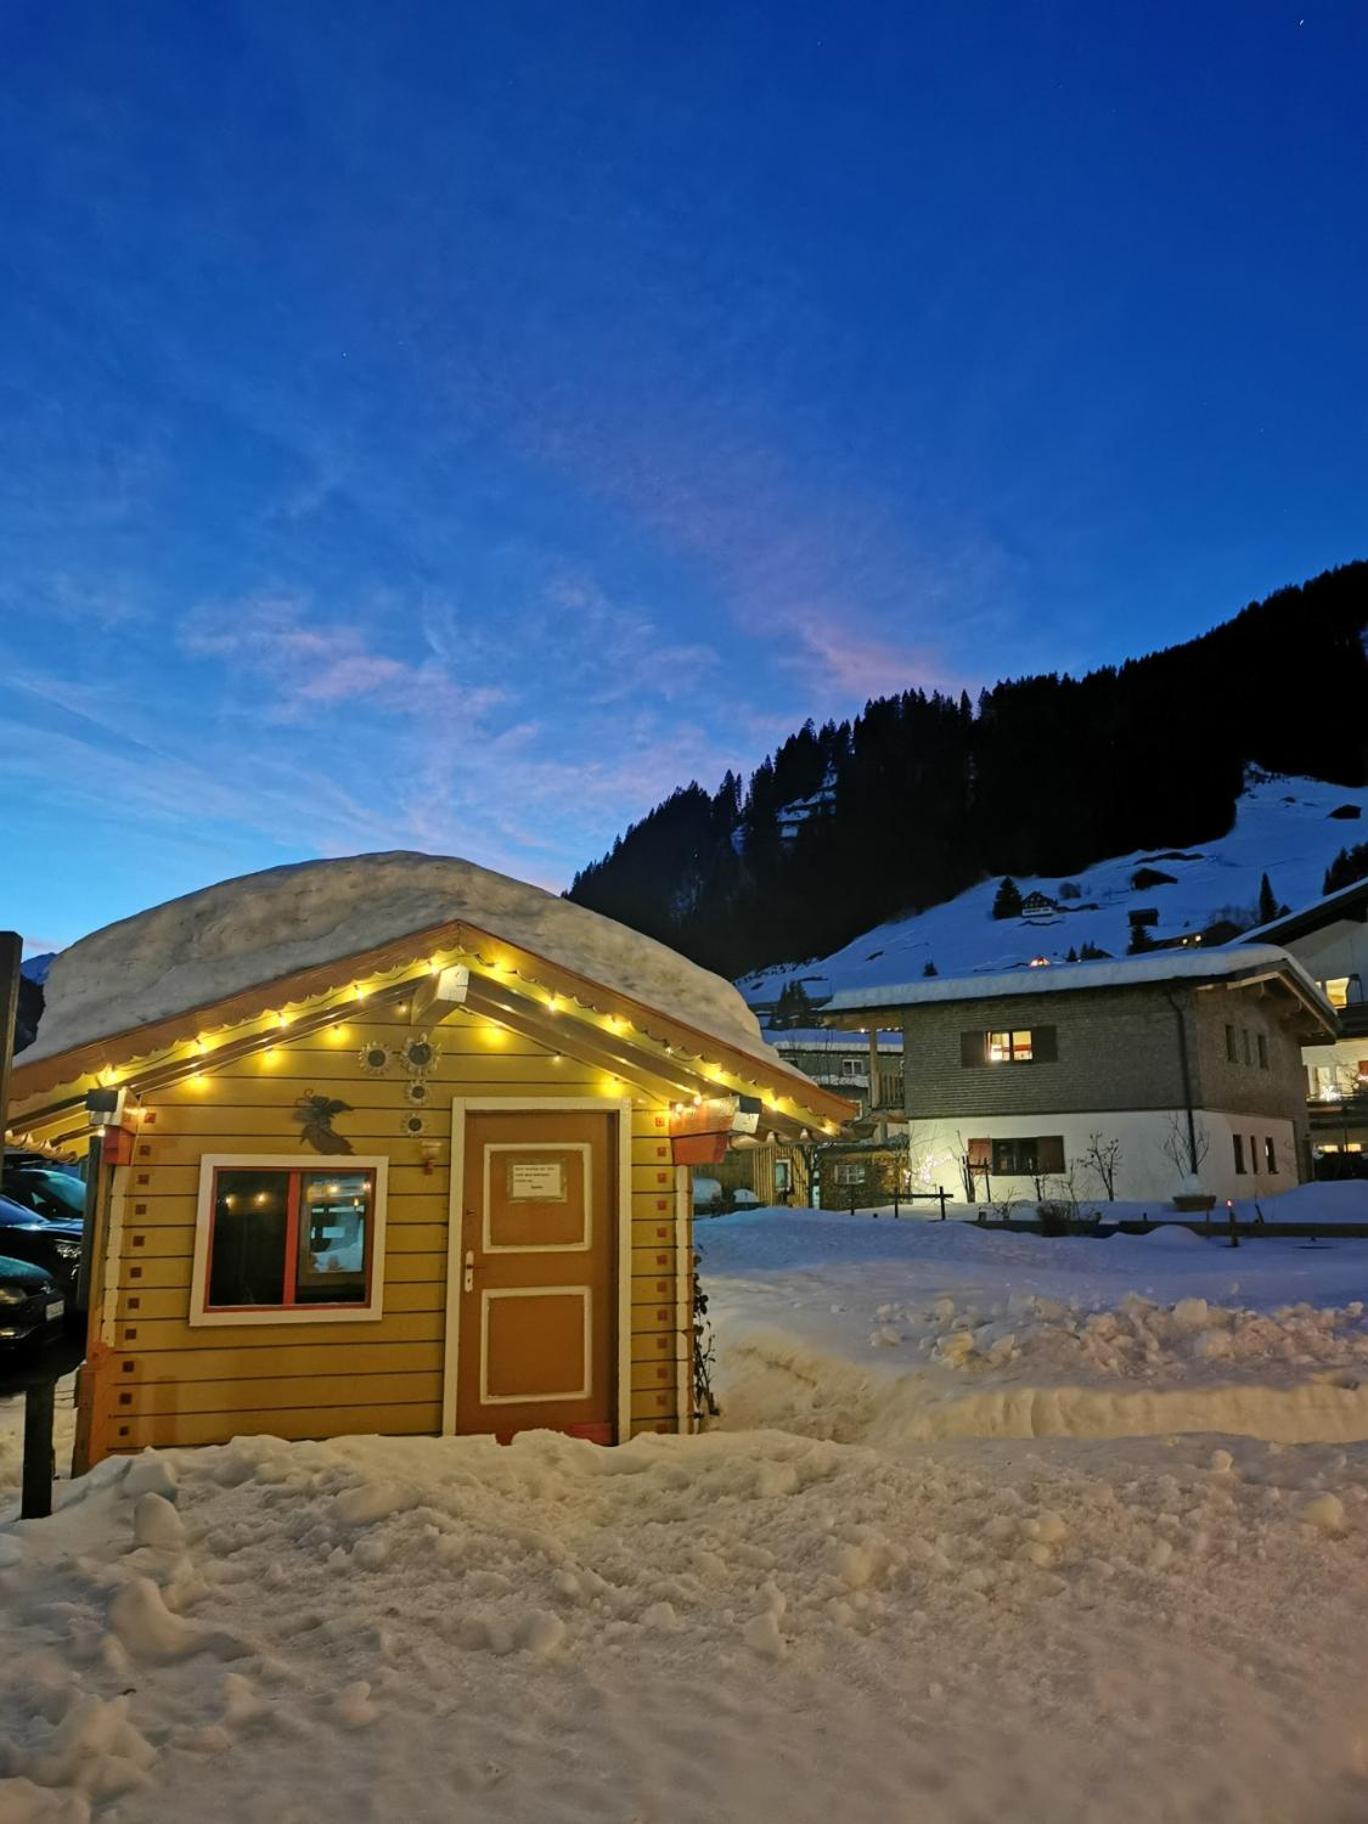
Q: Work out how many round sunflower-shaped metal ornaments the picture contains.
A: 4